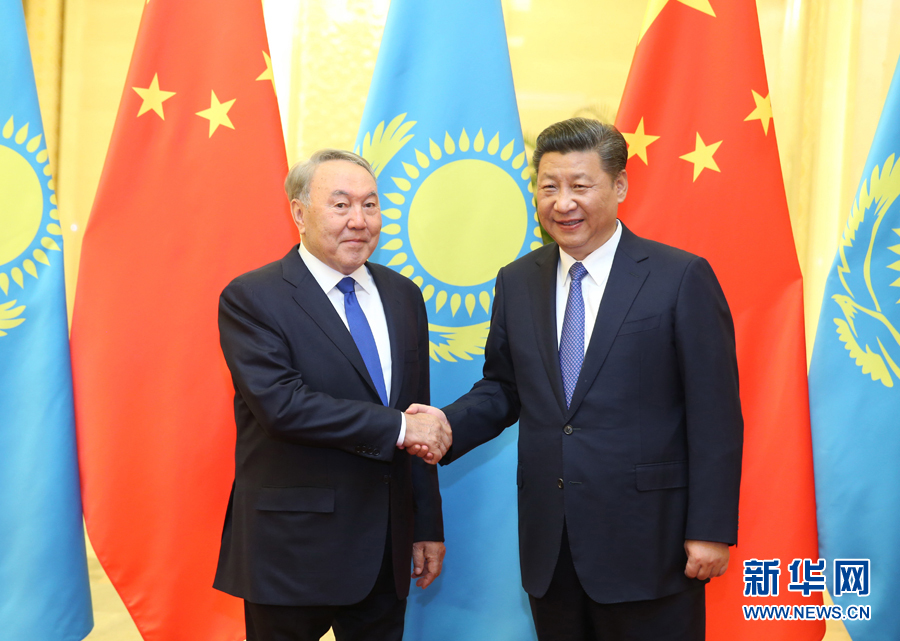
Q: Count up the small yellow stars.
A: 6